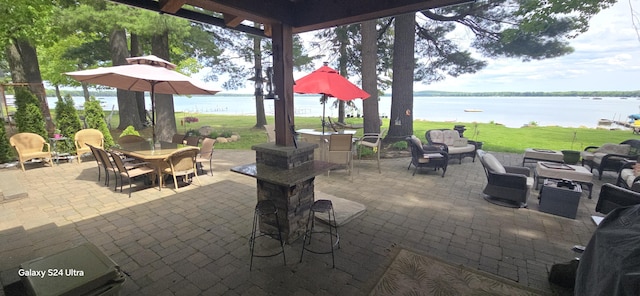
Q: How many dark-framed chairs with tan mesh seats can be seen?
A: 6